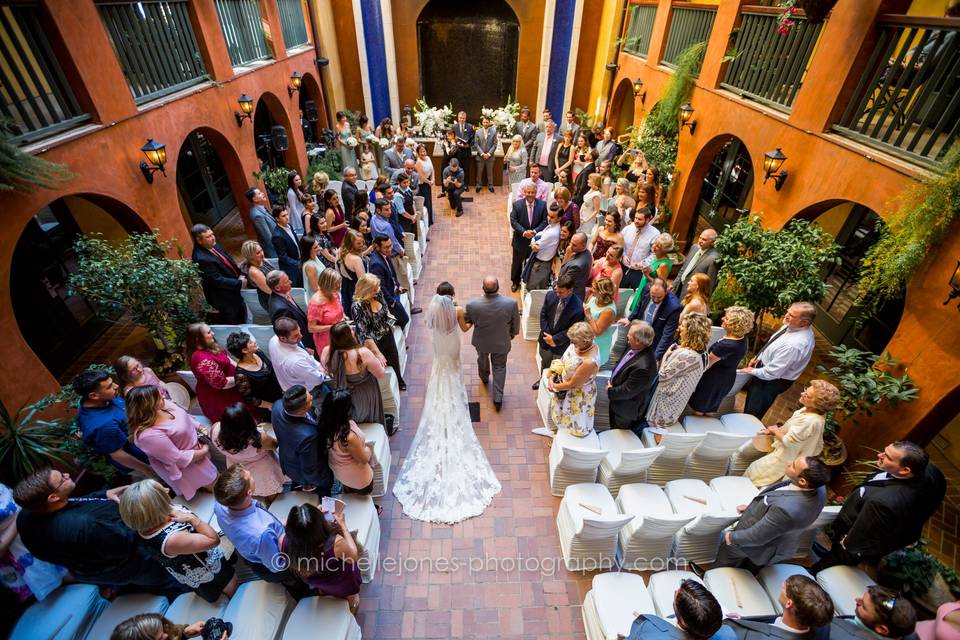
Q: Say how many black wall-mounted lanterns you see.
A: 7